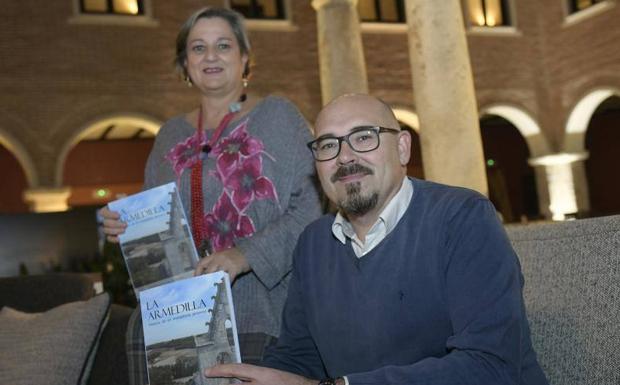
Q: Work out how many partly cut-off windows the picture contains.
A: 5